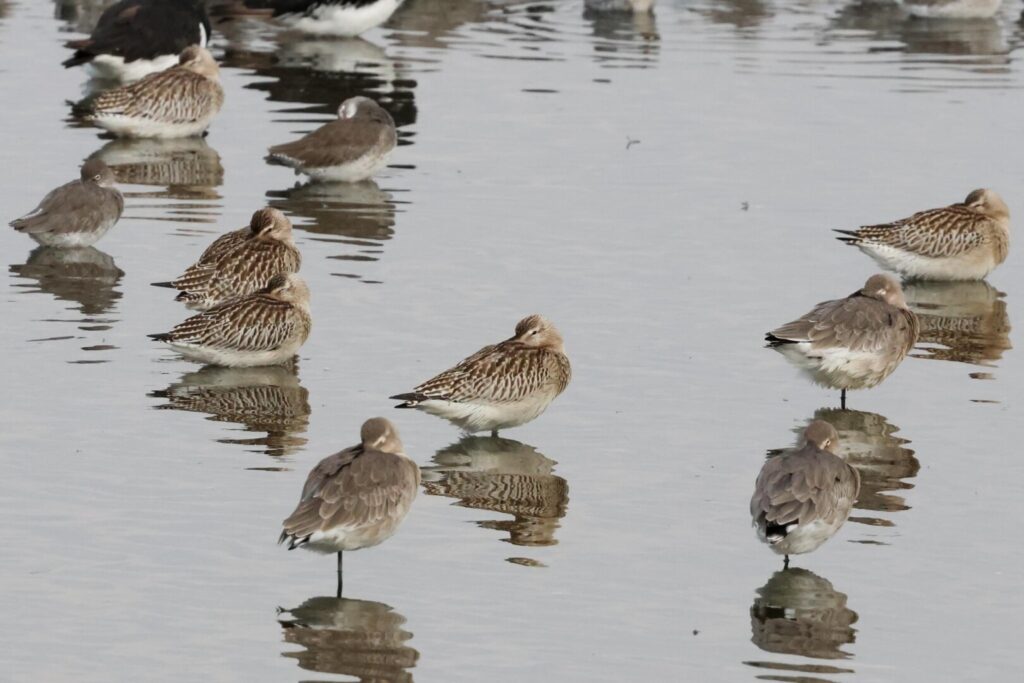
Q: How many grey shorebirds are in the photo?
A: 5